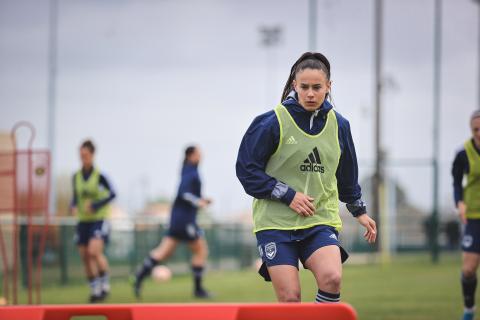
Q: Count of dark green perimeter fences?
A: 1